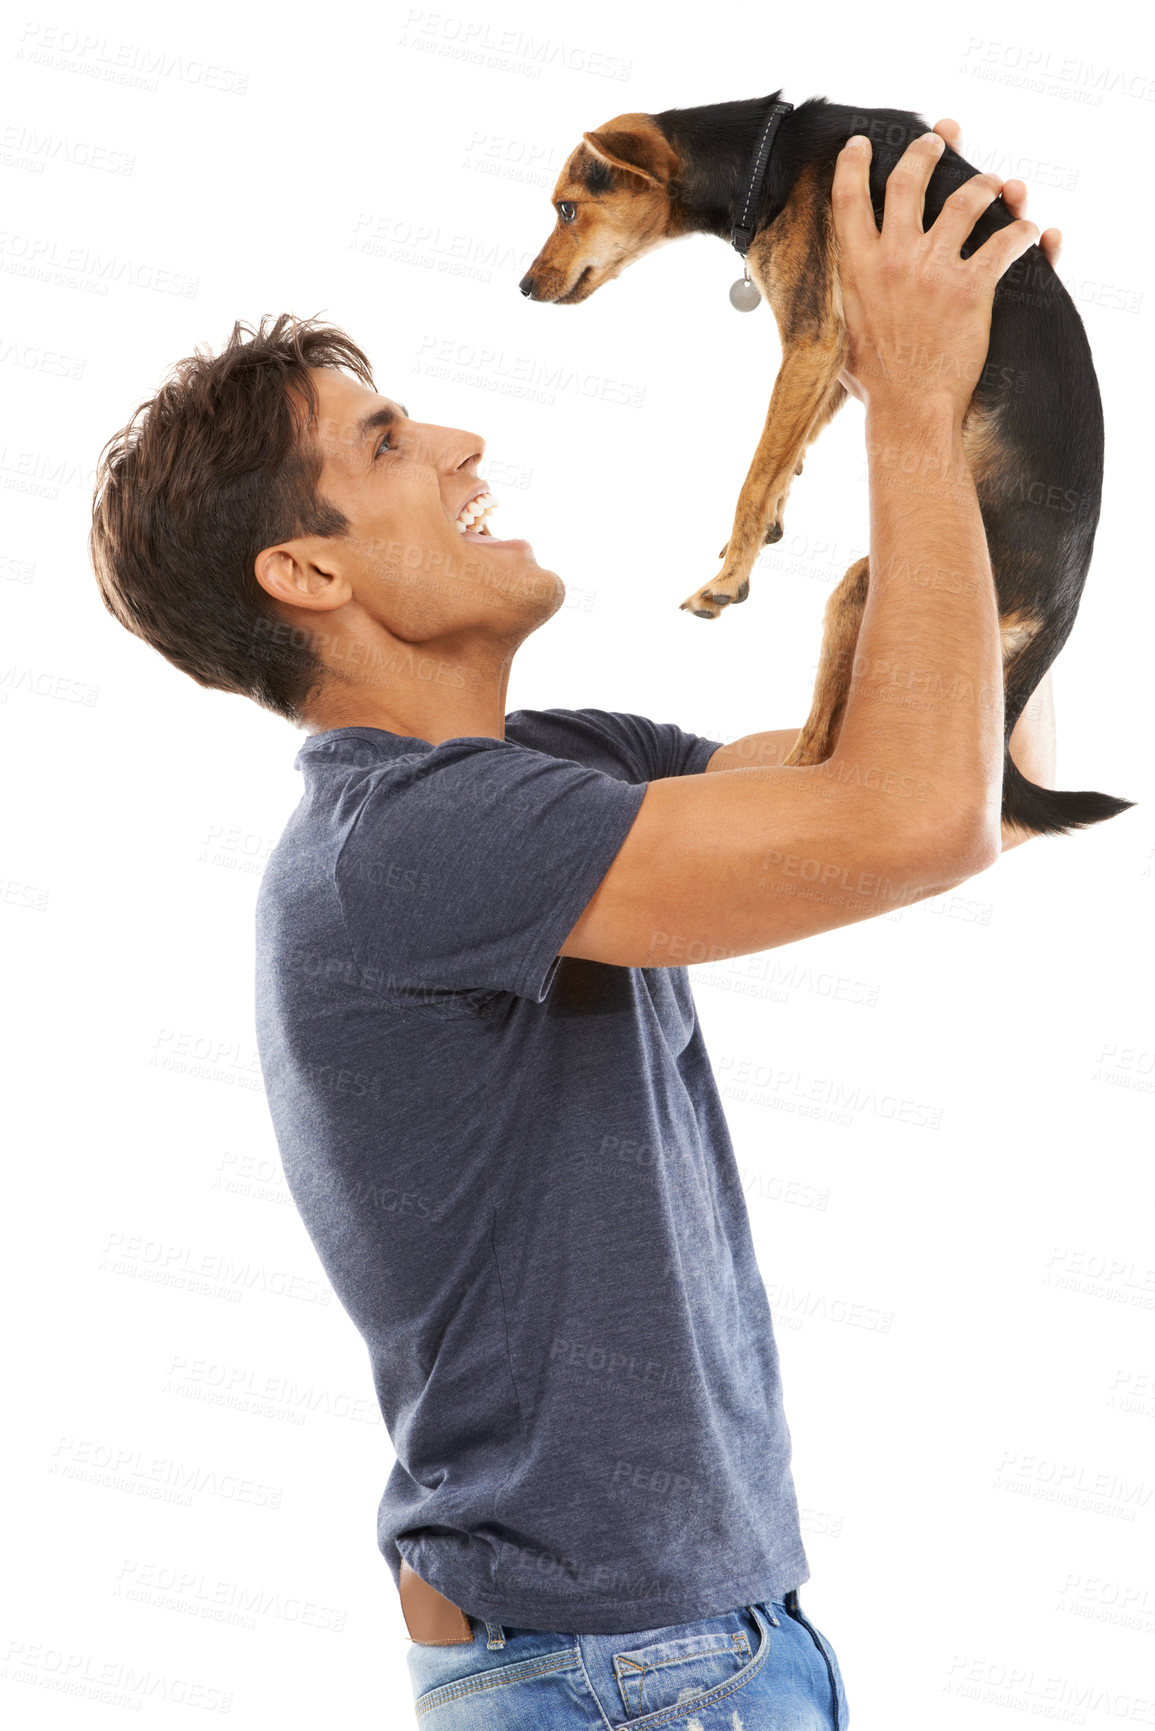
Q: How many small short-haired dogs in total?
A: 1